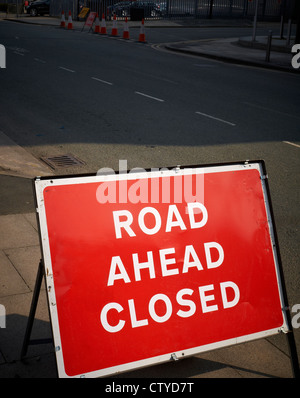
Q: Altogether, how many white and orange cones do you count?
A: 7